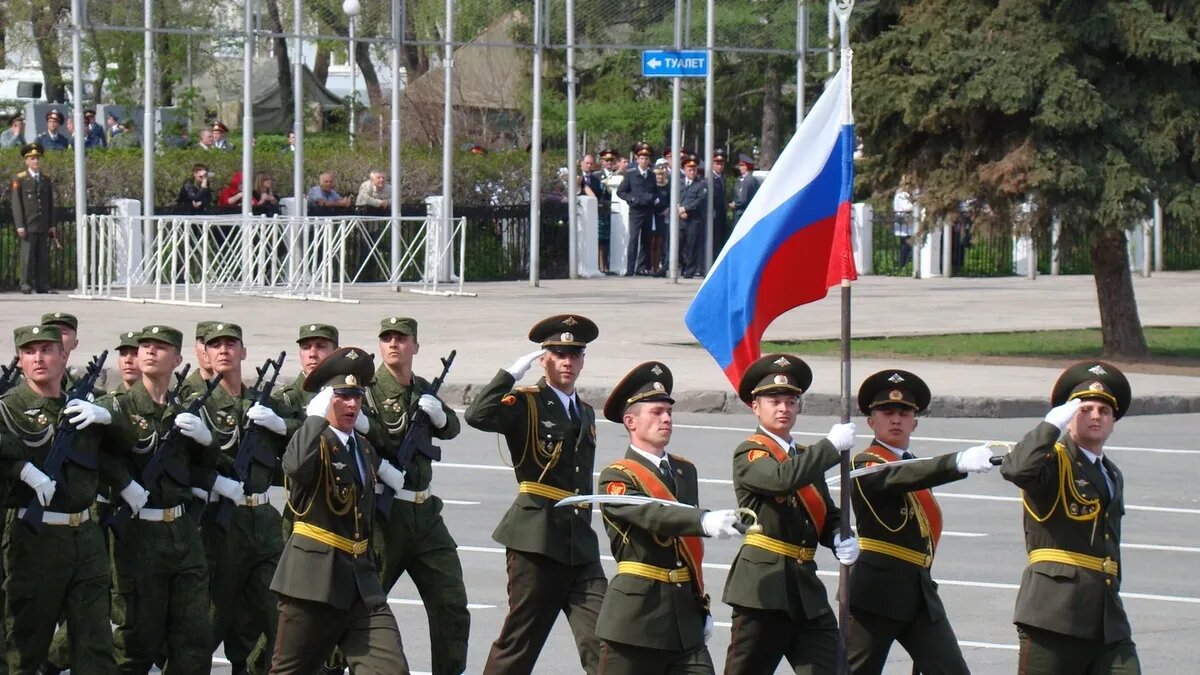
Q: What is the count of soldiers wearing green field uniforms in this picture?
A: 8